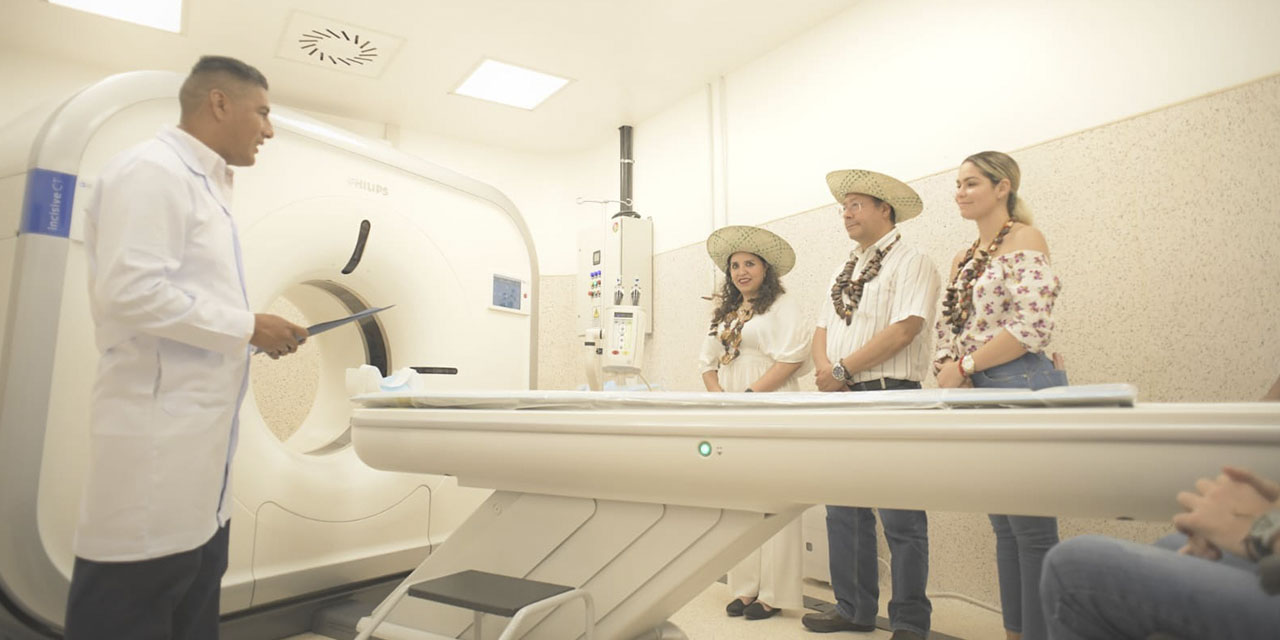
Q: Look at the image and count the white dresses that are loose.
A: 1